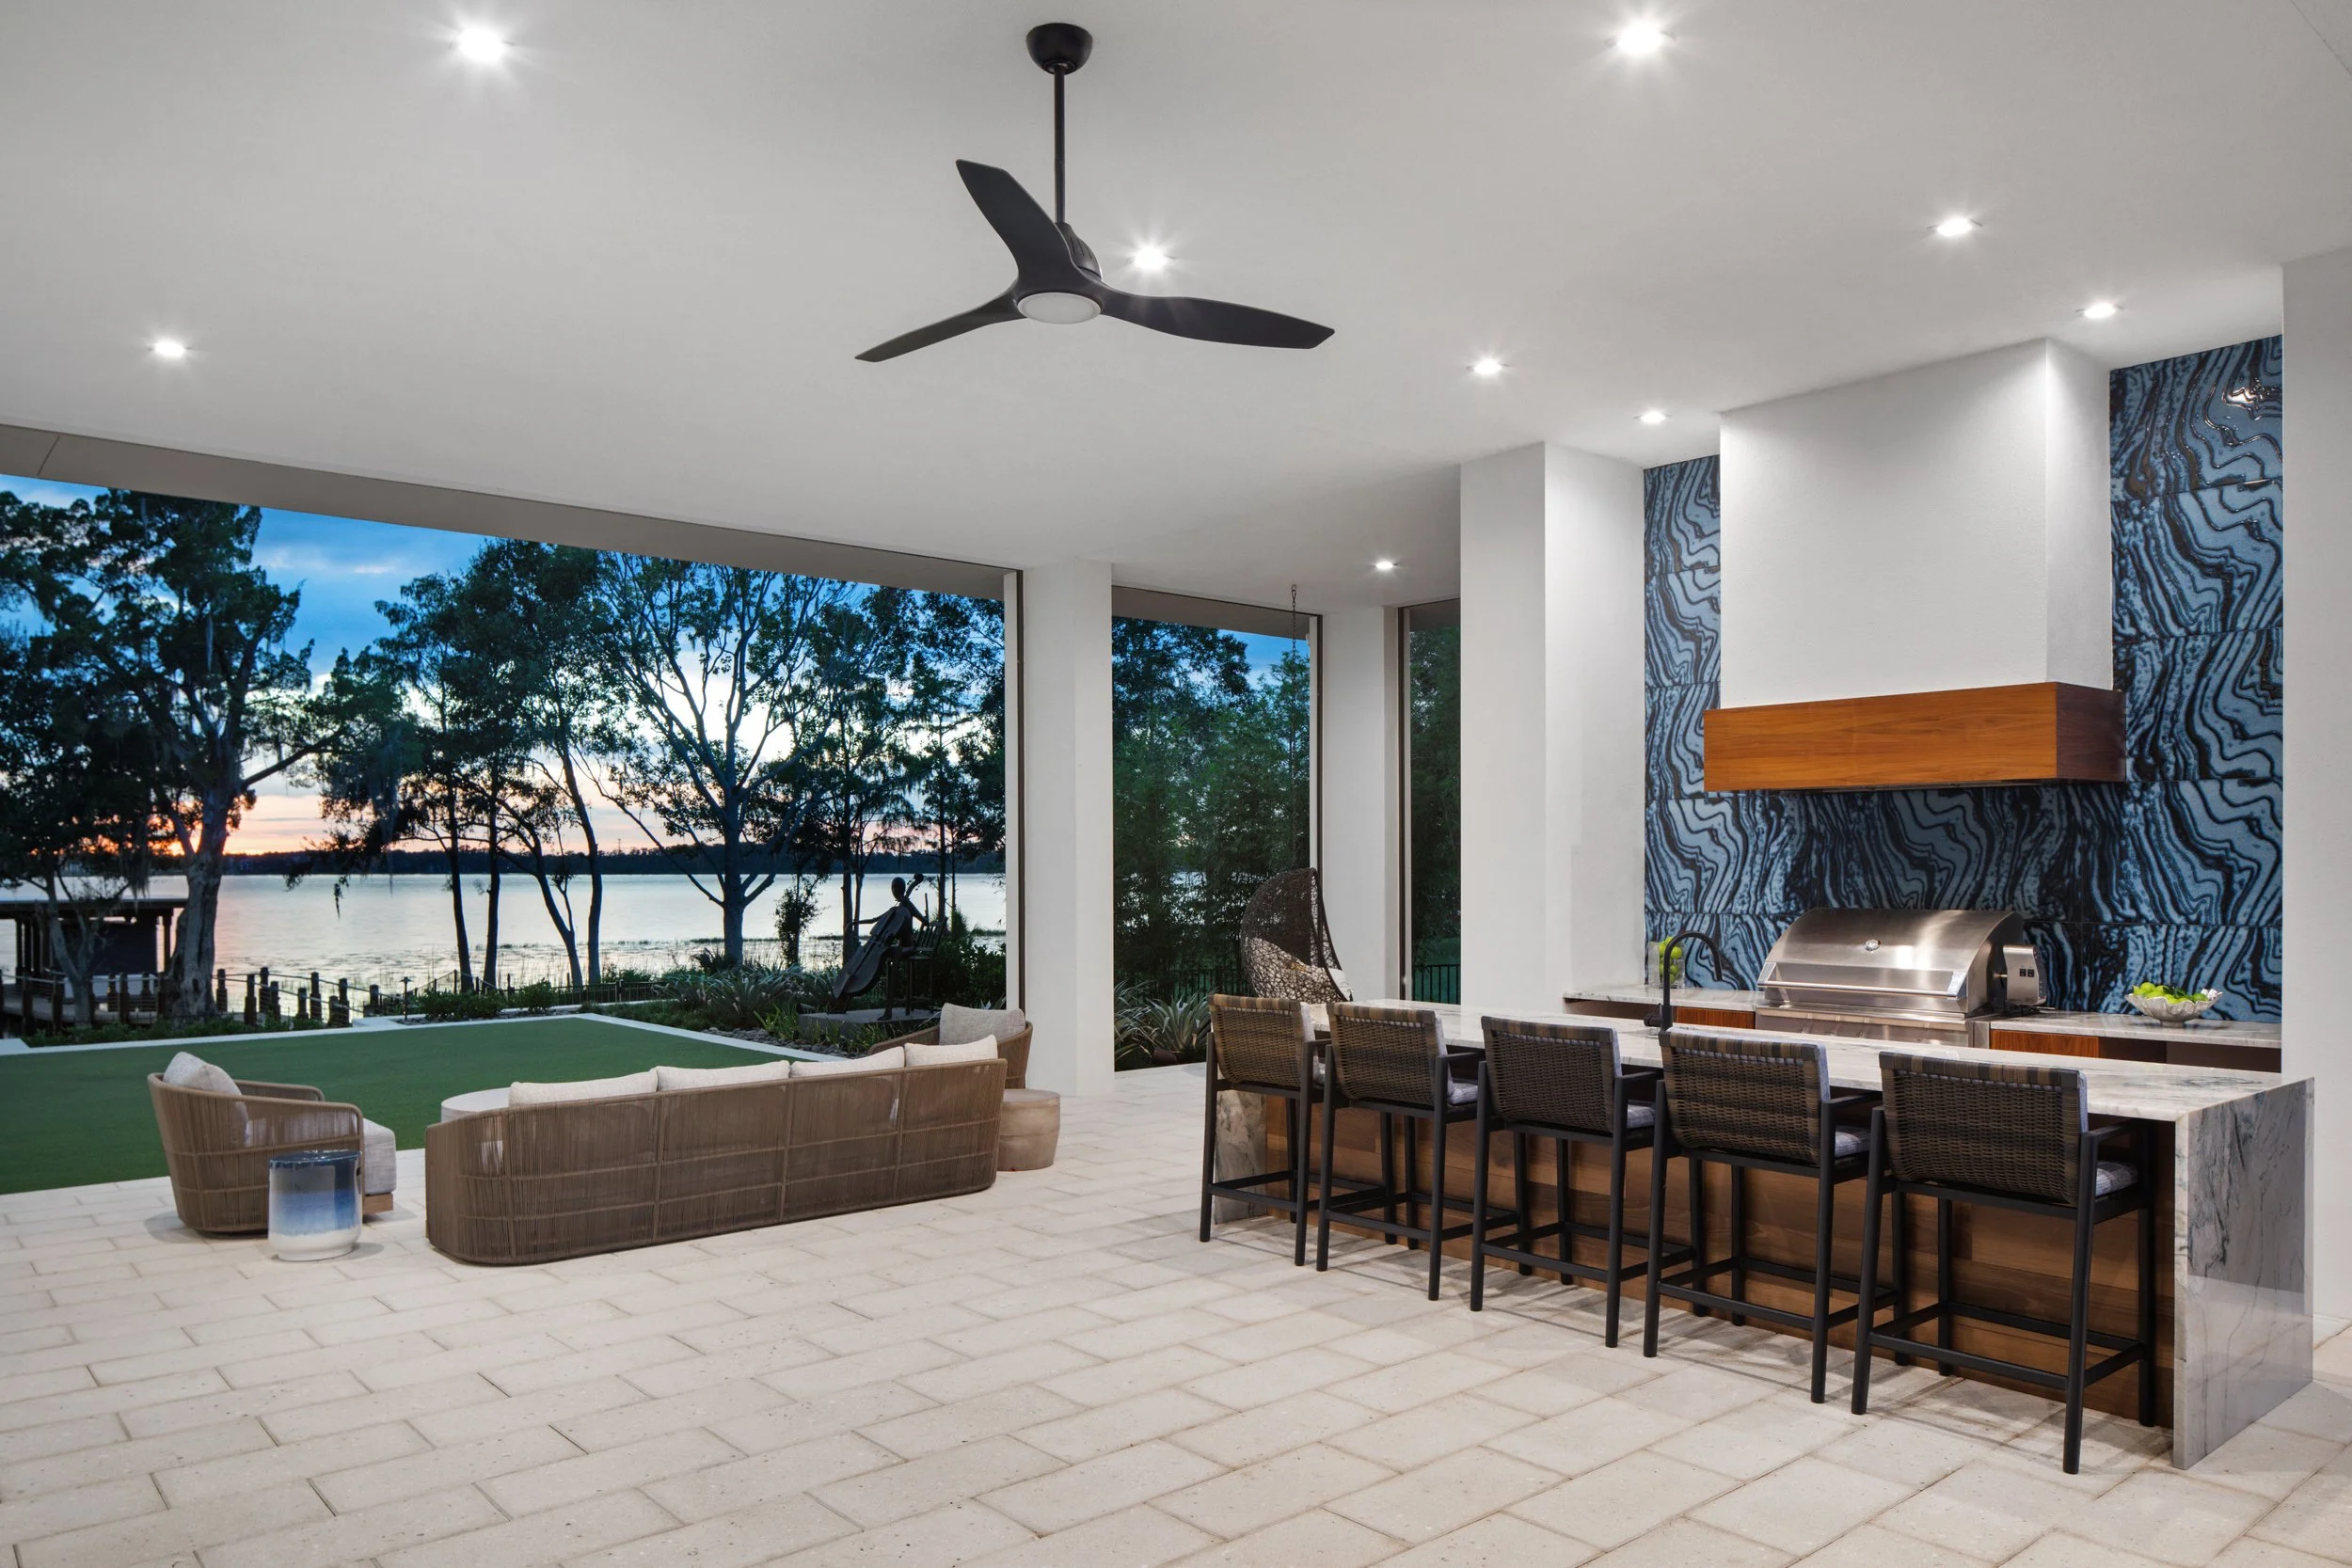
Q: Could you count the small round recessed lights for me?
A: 9